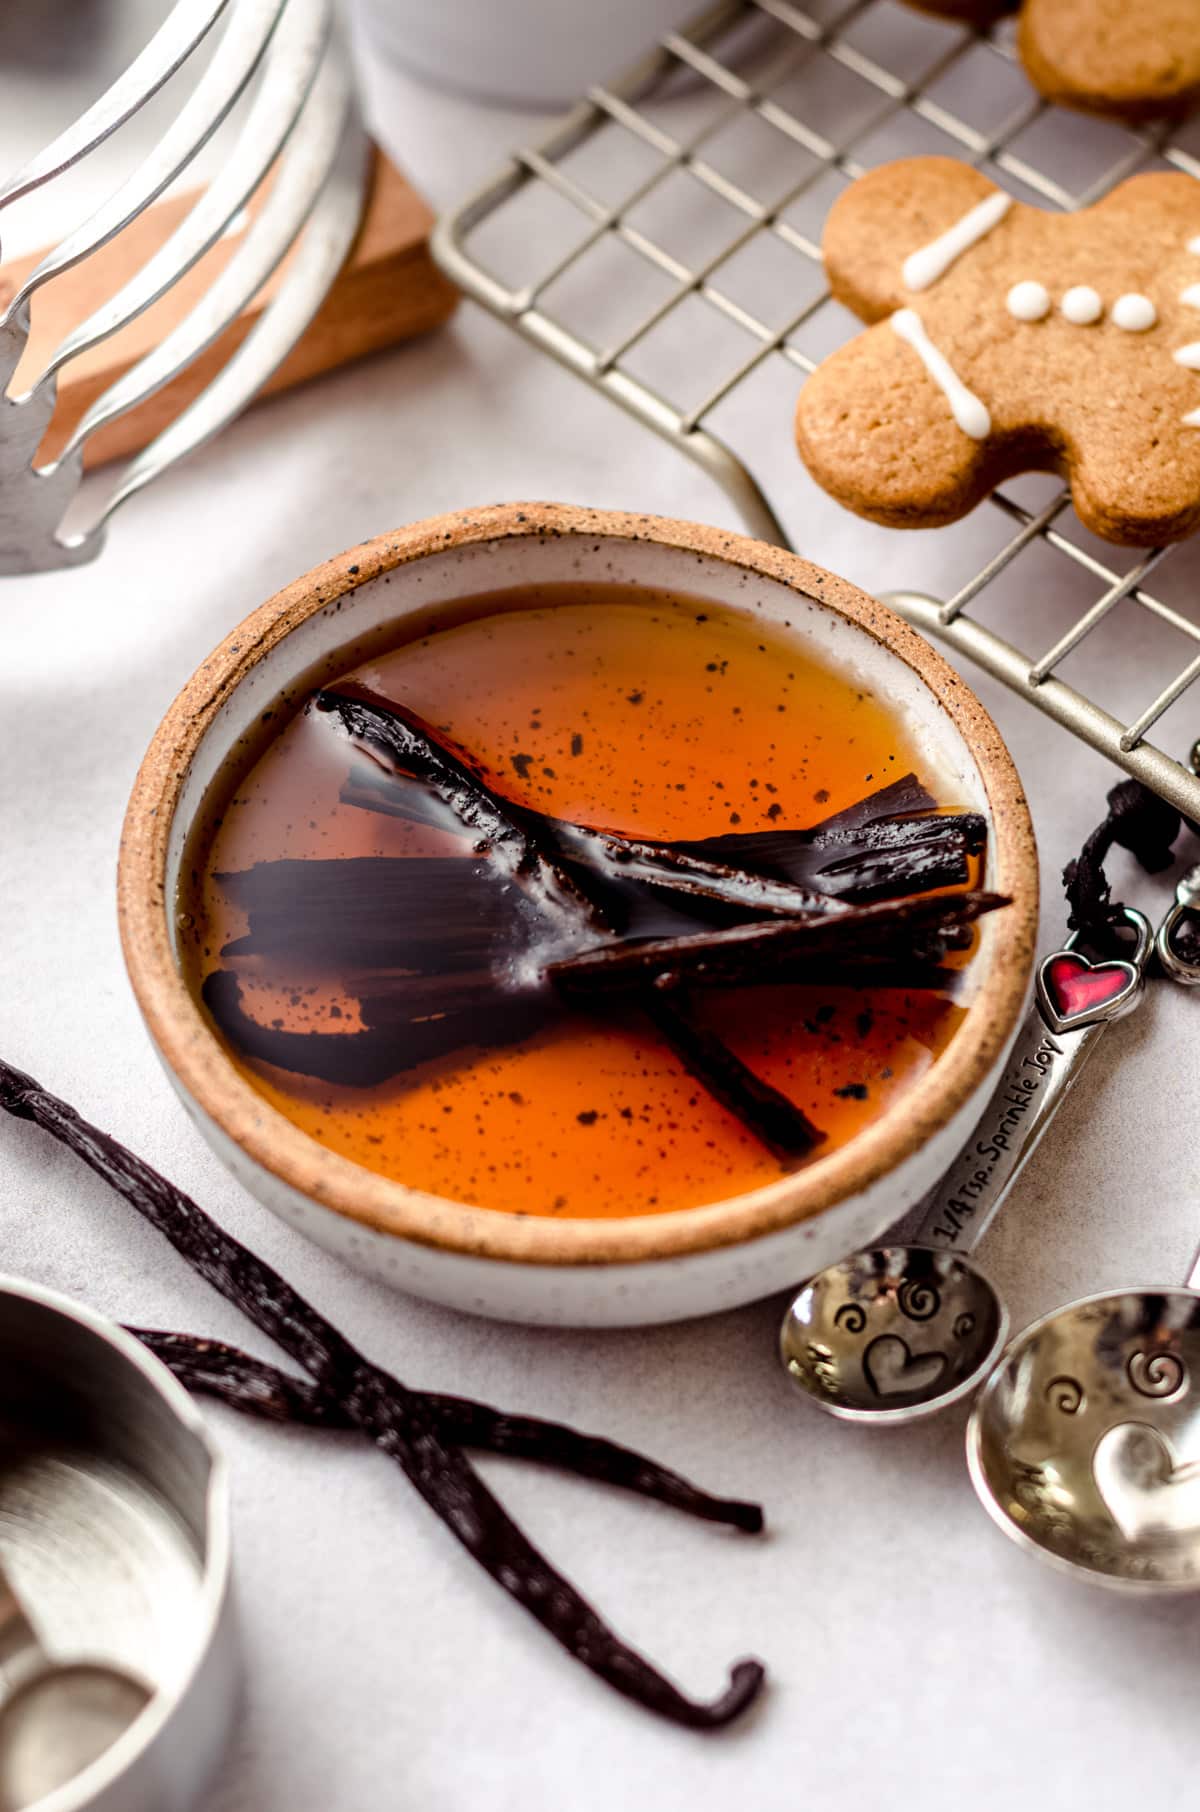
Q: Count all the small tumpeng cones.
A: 0